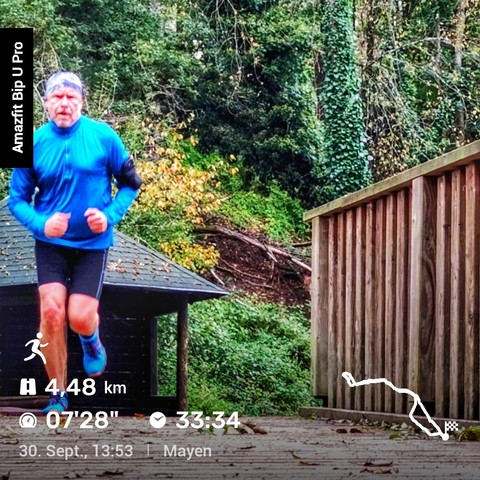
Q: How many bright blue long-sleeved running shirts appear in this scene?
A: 1